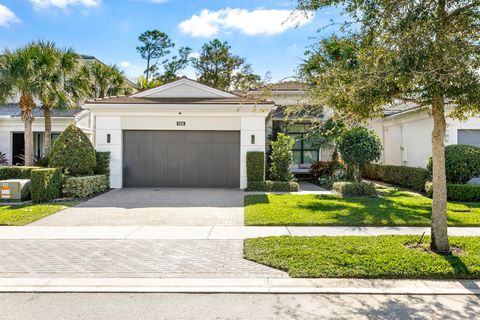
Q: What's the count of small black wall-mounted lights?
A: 2